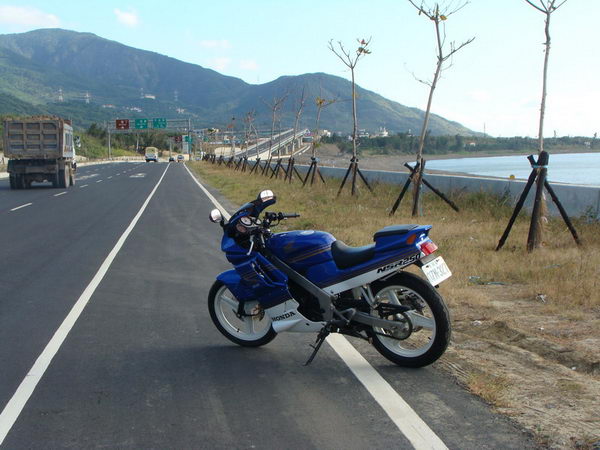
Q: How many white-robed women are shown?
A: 0